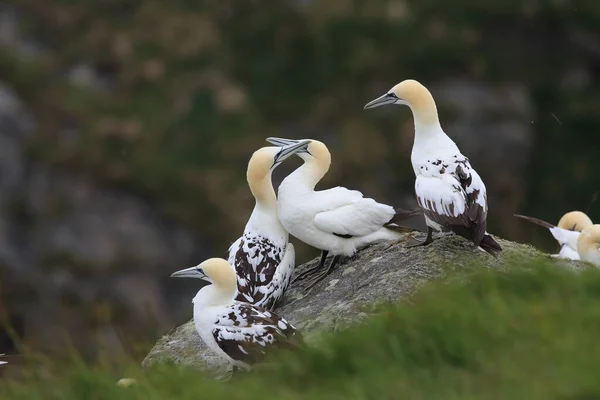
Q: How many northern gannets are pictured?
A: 6